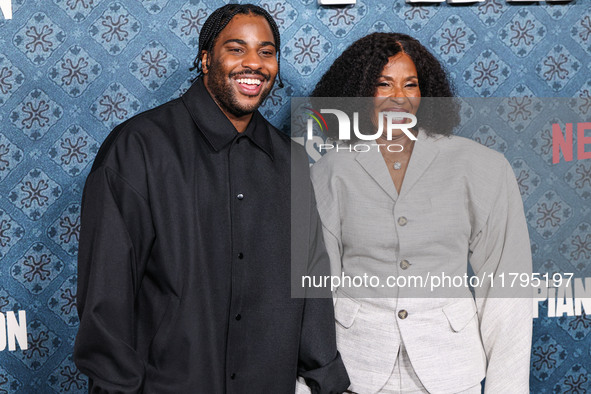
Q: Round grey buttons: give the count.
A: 3